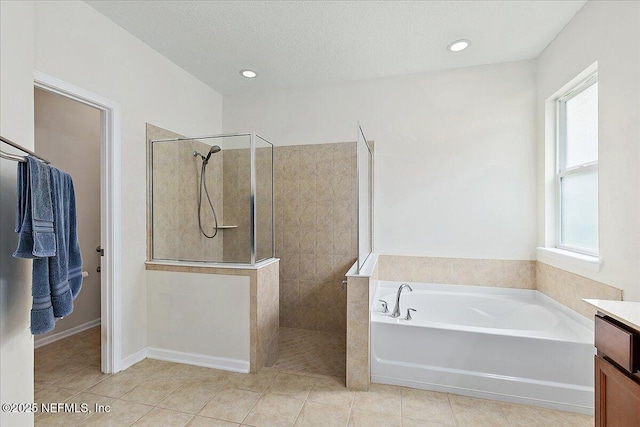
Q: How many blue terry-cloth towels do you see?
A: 2